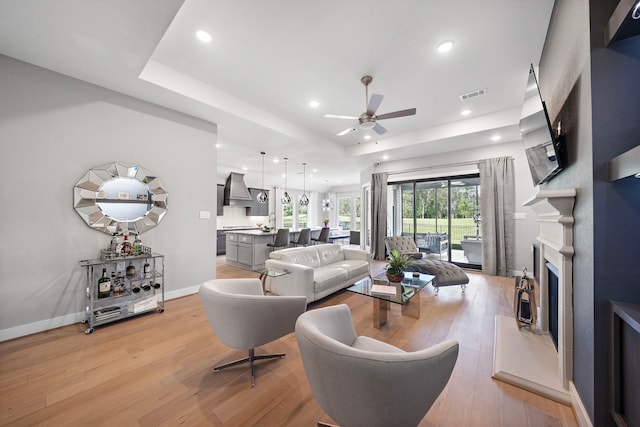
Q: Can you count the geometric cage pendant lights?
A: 3